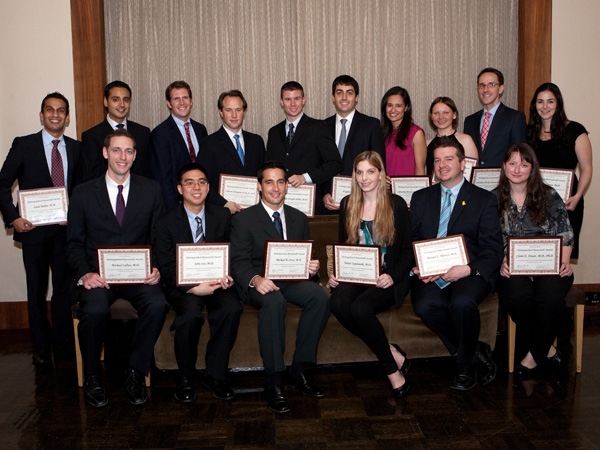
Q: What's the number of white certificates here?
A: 14